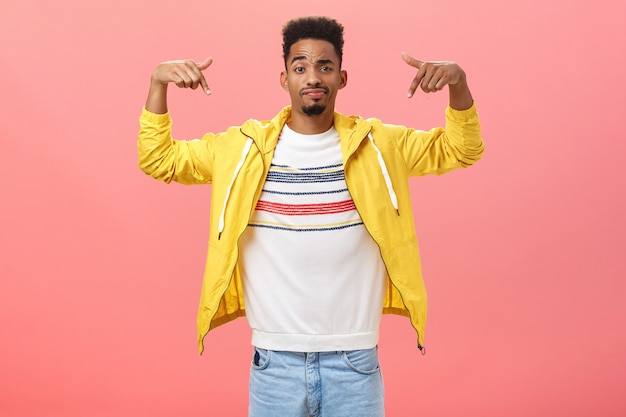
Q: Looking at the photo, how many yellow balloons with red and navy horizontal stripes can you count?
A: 0